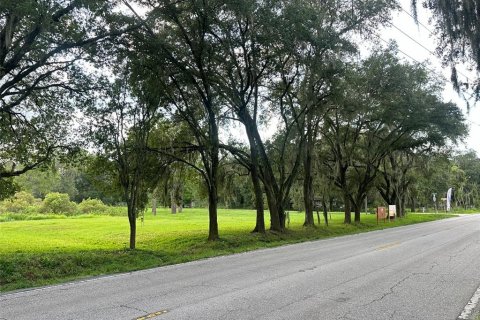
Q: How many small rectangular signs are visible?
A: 2